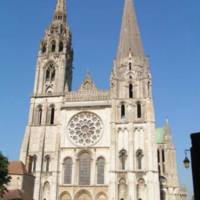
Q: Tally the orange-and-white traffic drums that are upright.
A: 0